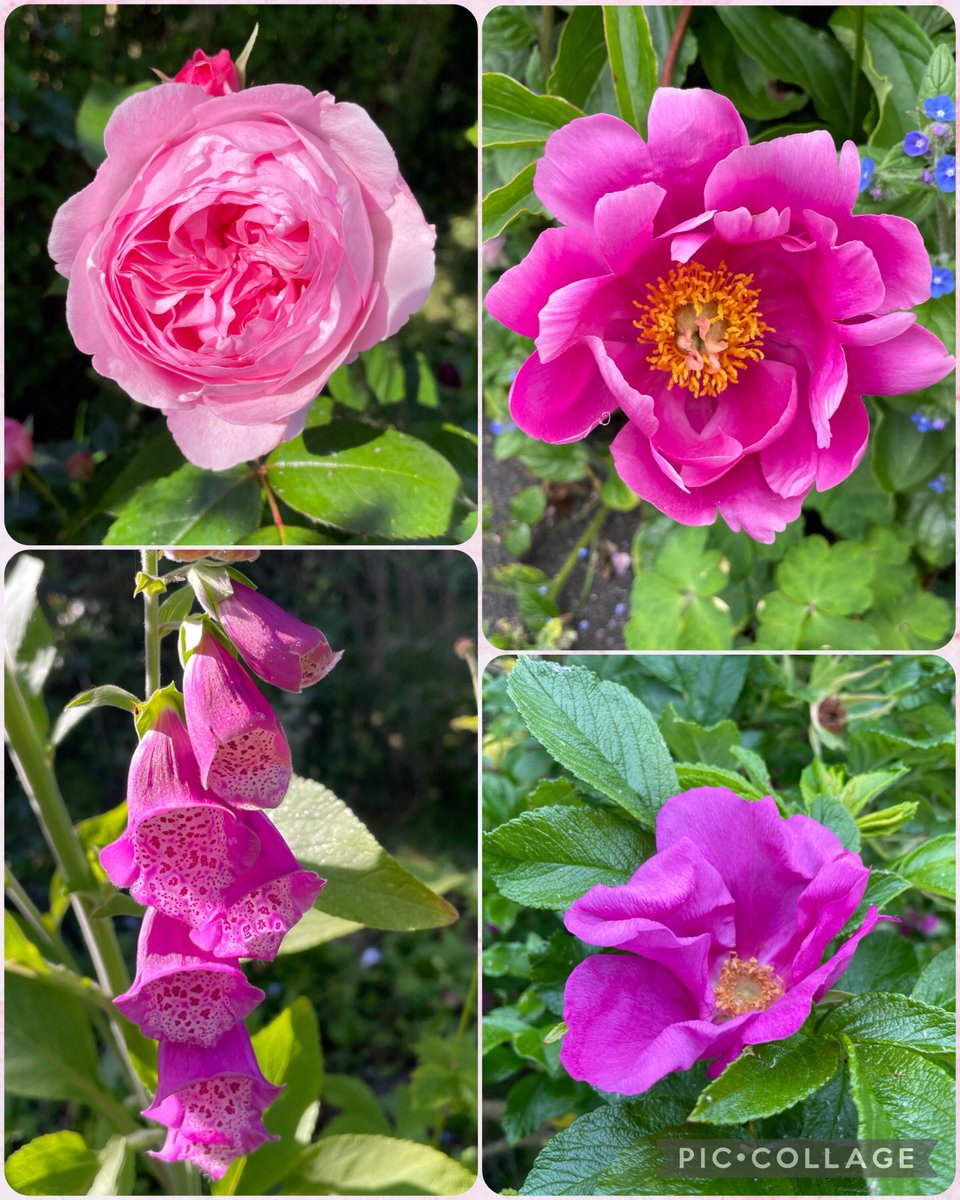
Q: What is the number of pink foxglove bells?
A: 6